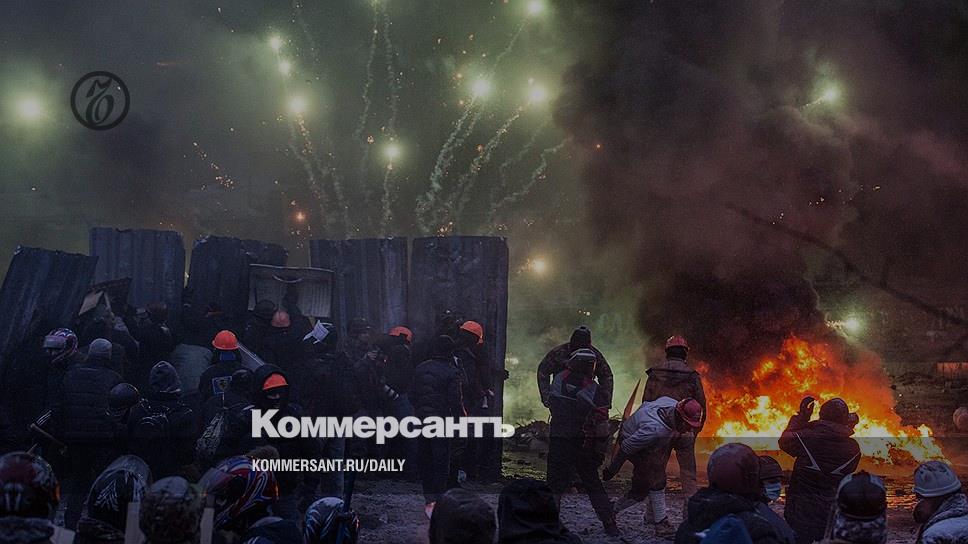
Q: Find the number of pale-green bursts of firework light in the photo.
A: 11